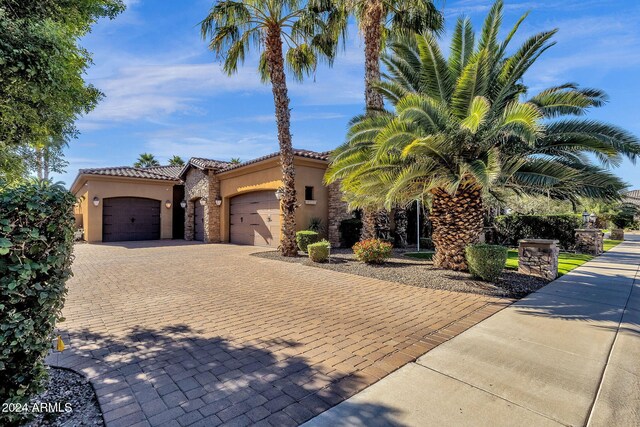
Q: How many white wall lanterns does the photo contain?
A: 6